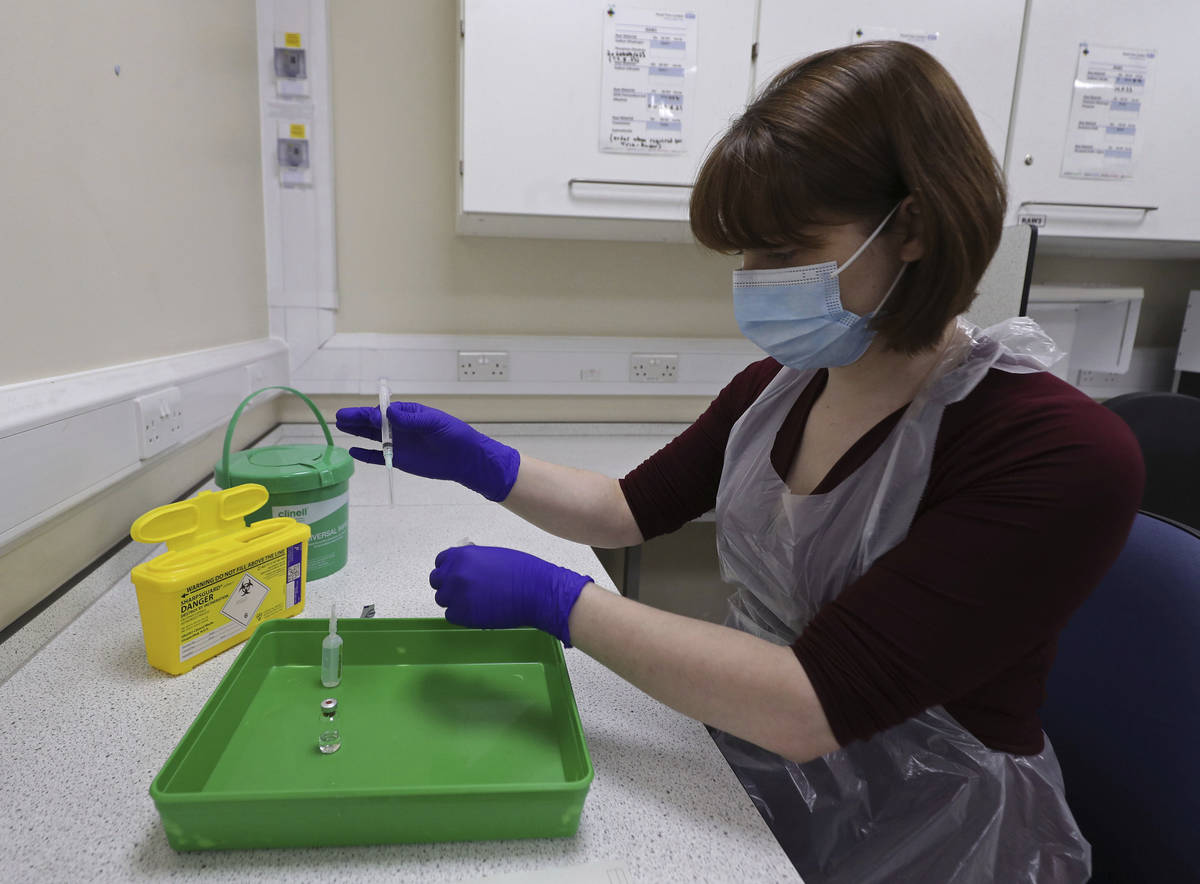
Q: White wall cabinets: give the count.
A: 3